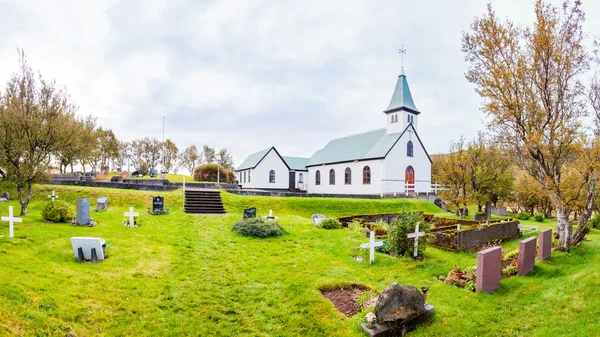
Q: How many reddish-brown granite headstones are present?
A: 3